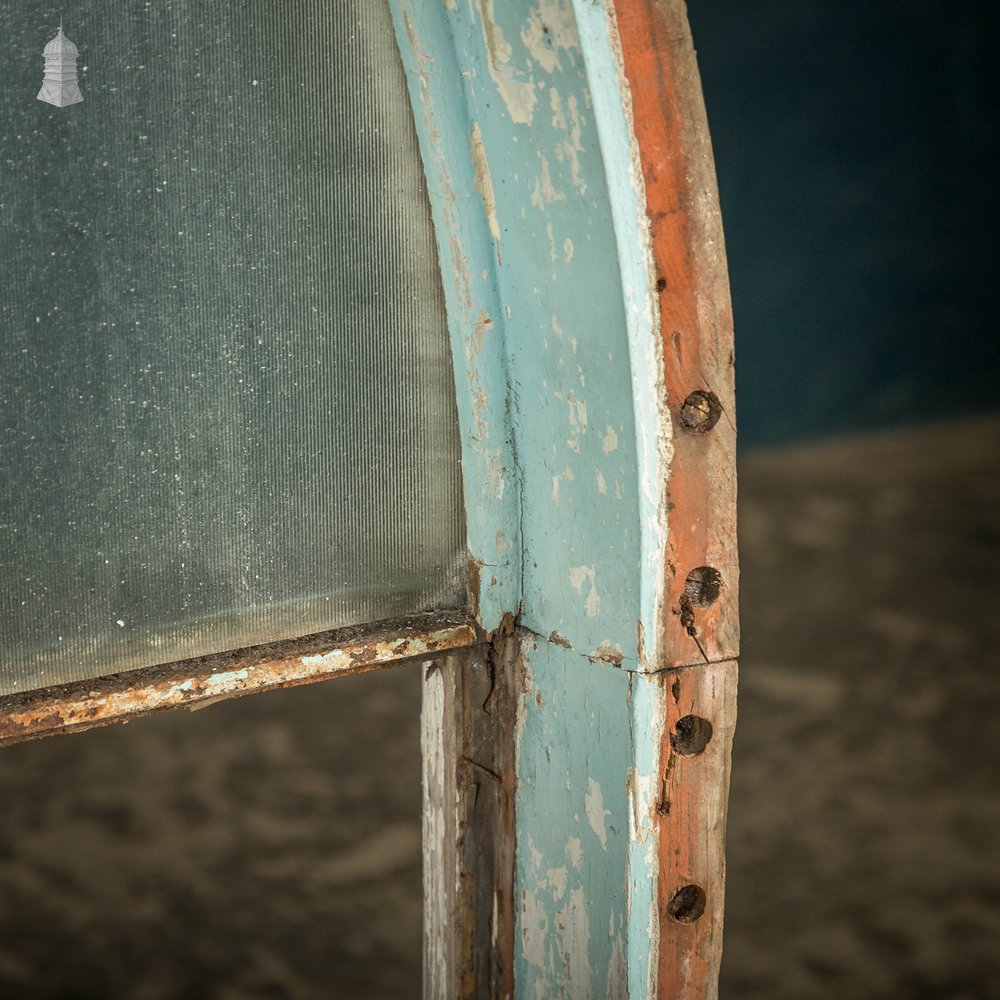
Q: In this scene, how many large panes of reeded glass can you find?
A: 1